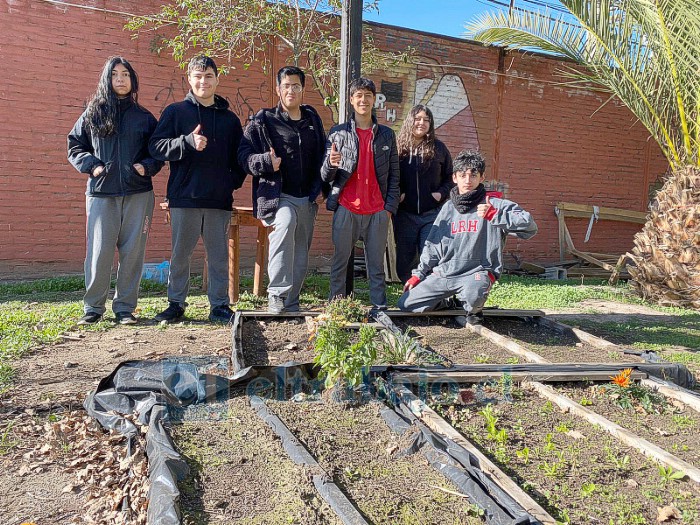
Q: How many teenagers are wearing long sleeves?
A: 6